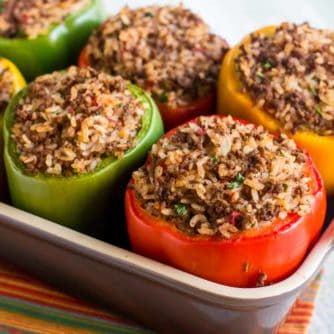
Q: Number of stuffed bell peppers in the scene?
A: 6